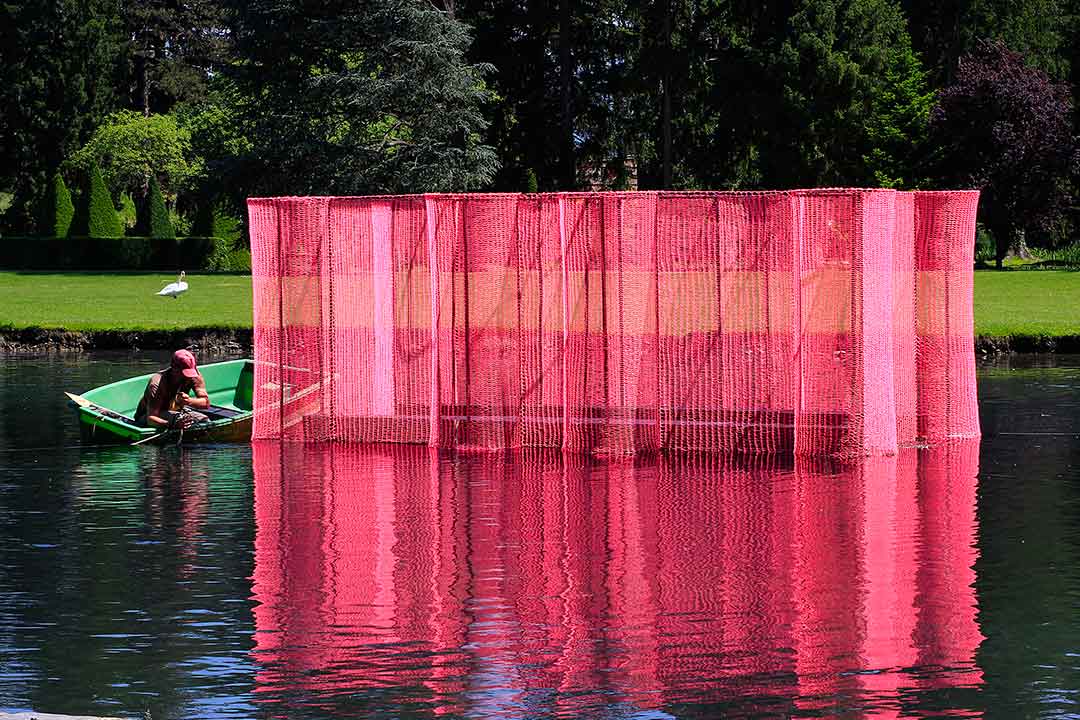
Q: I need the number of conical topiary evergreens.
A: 3